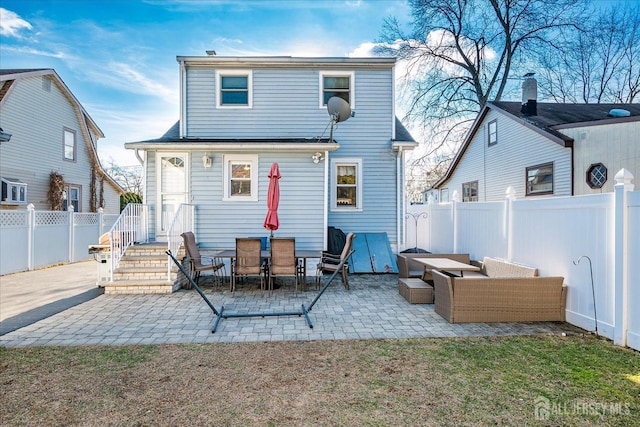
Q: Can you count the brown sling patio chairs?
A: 4